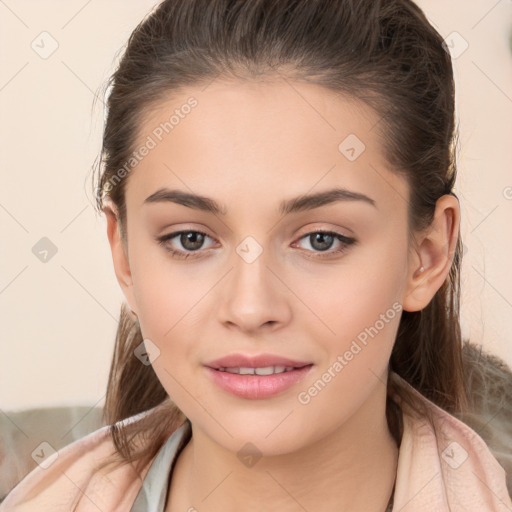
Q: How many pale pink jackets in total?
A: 1